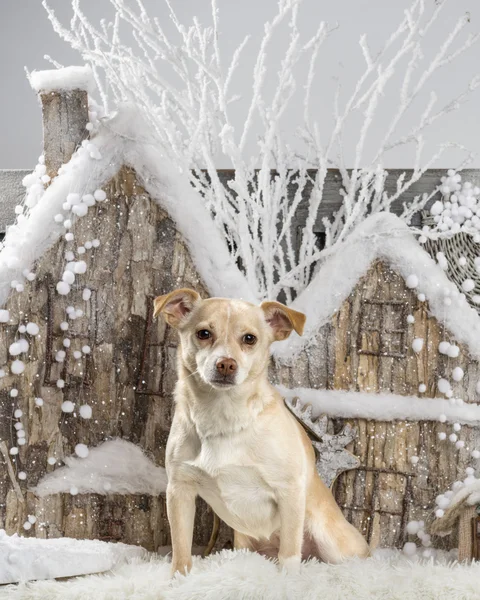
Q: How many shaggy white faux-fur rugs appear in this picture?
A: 1